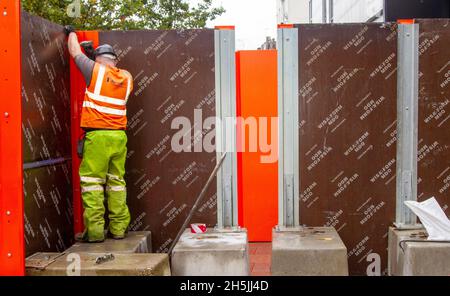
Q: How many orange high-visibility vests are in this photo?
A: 1